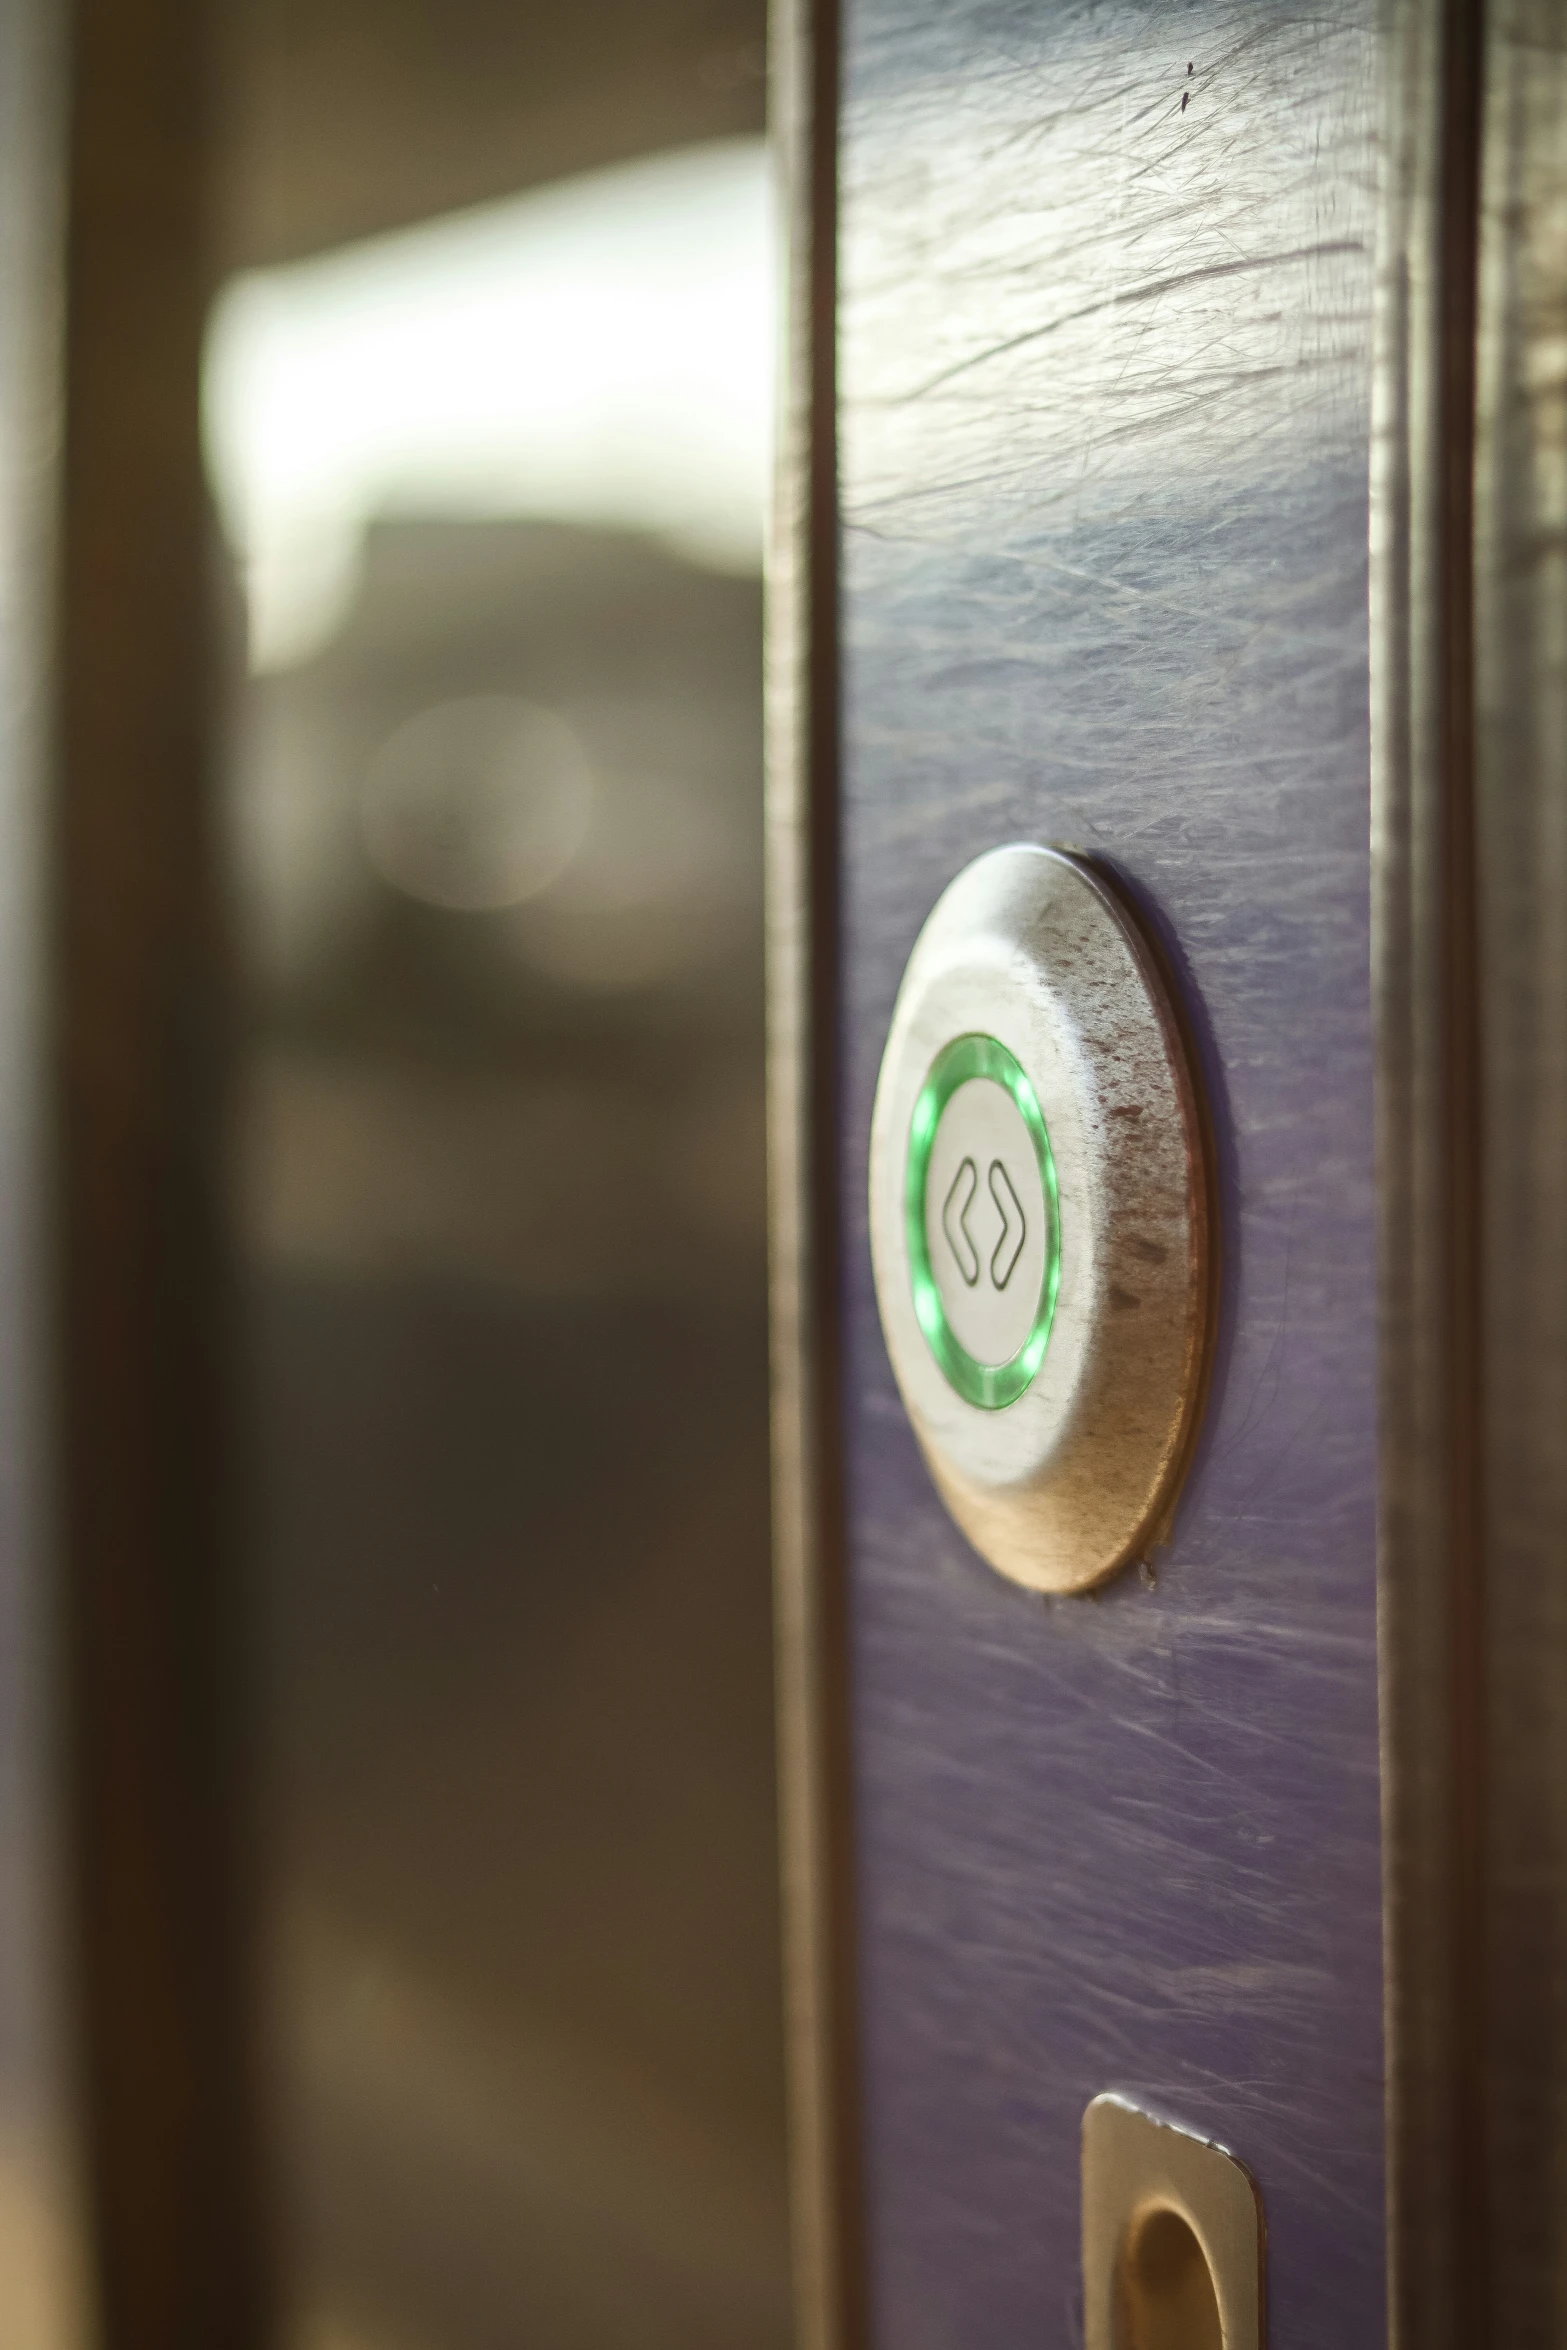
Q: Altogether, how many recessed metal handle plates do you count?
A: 1